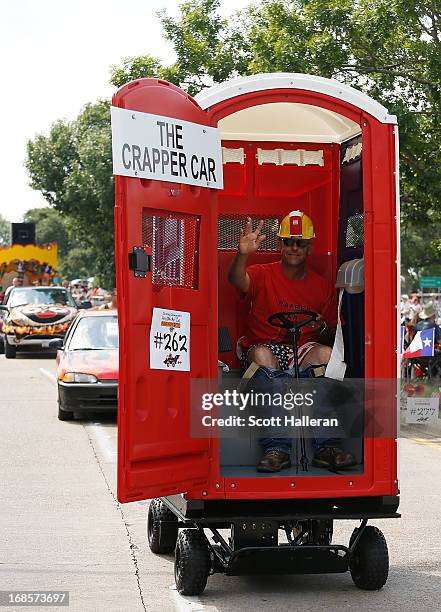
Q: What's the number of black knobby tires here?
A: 3